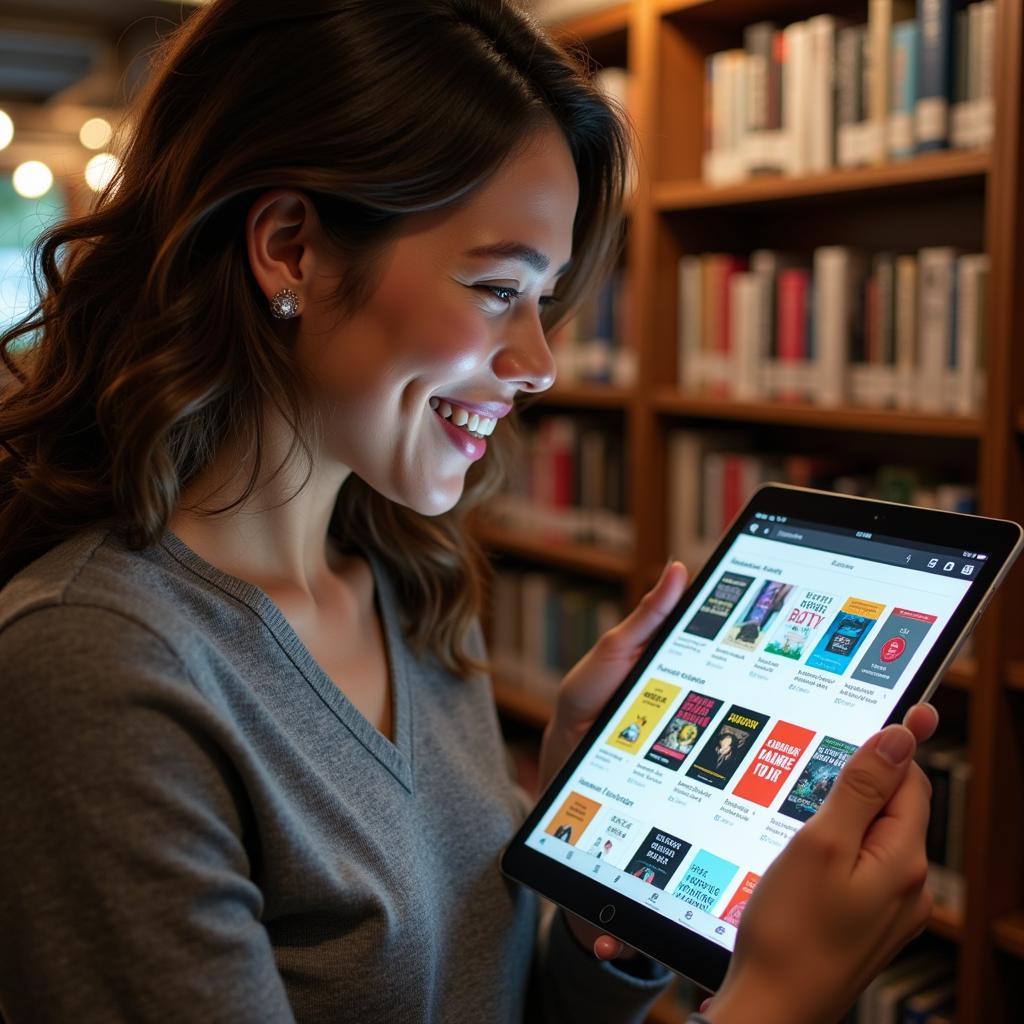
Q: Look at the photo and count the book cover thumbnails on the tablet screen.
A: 15